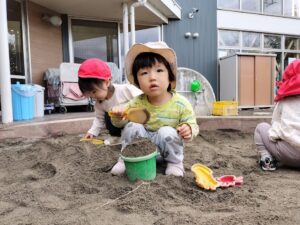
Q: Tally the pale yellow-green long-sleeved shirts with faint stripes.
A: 1